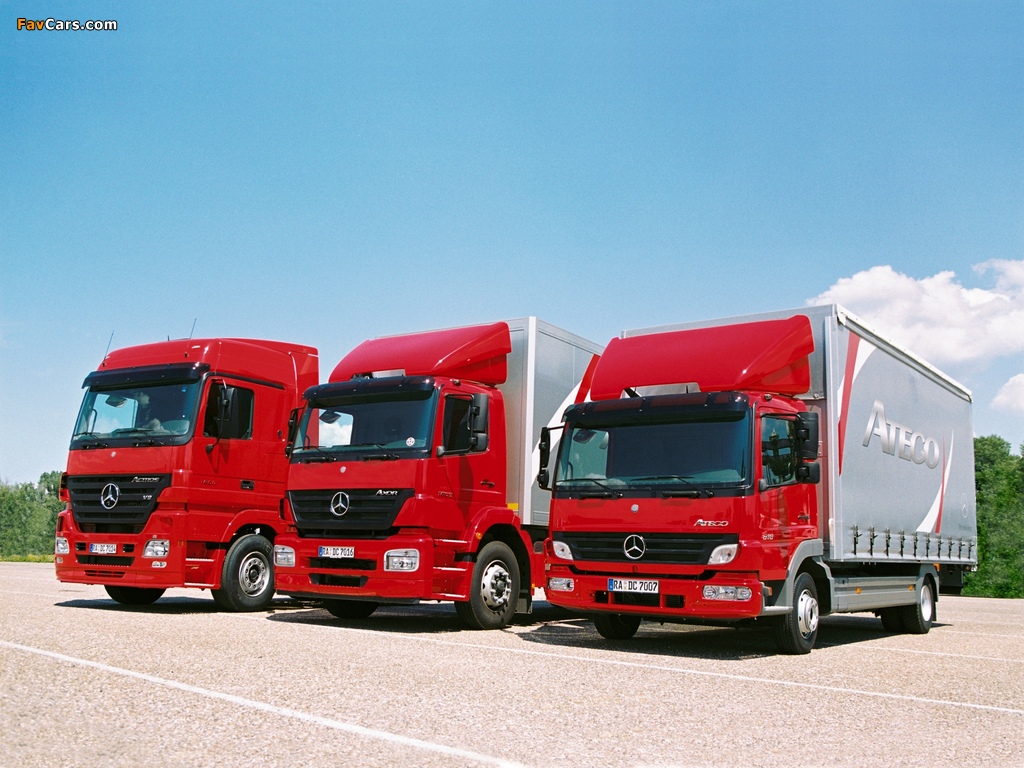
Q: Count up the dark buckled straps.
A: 10